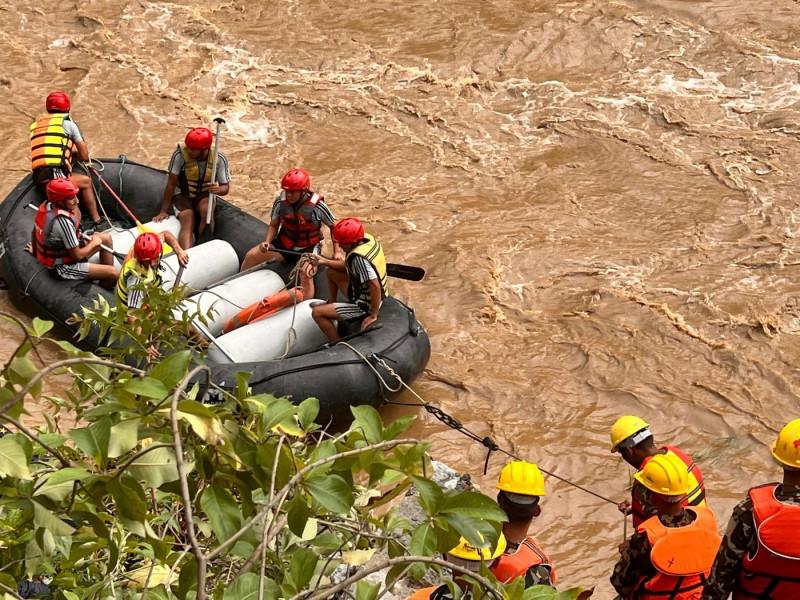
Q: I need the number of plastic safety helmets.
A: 11